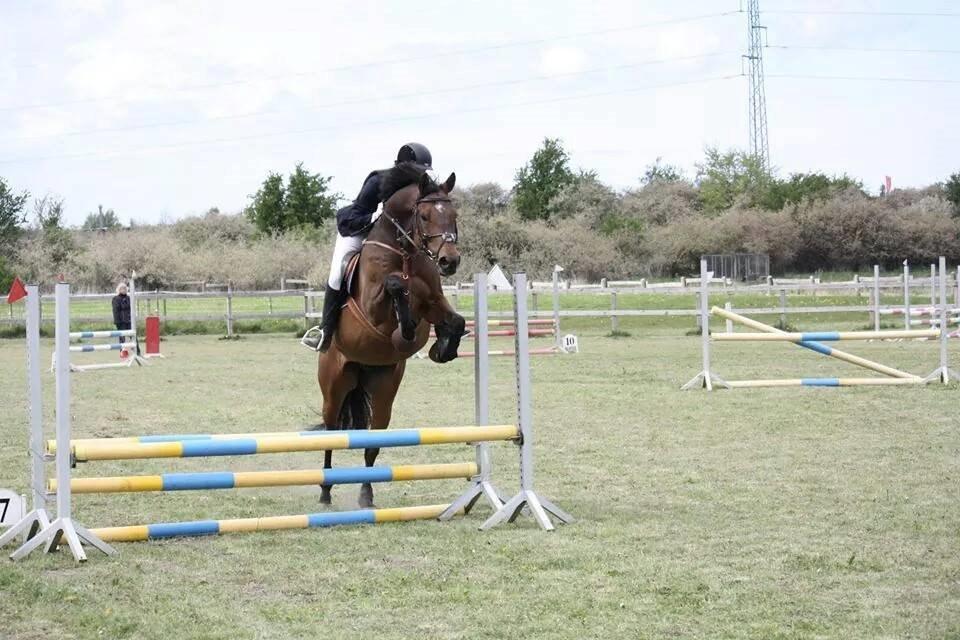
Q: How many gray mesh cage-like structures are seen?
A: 1